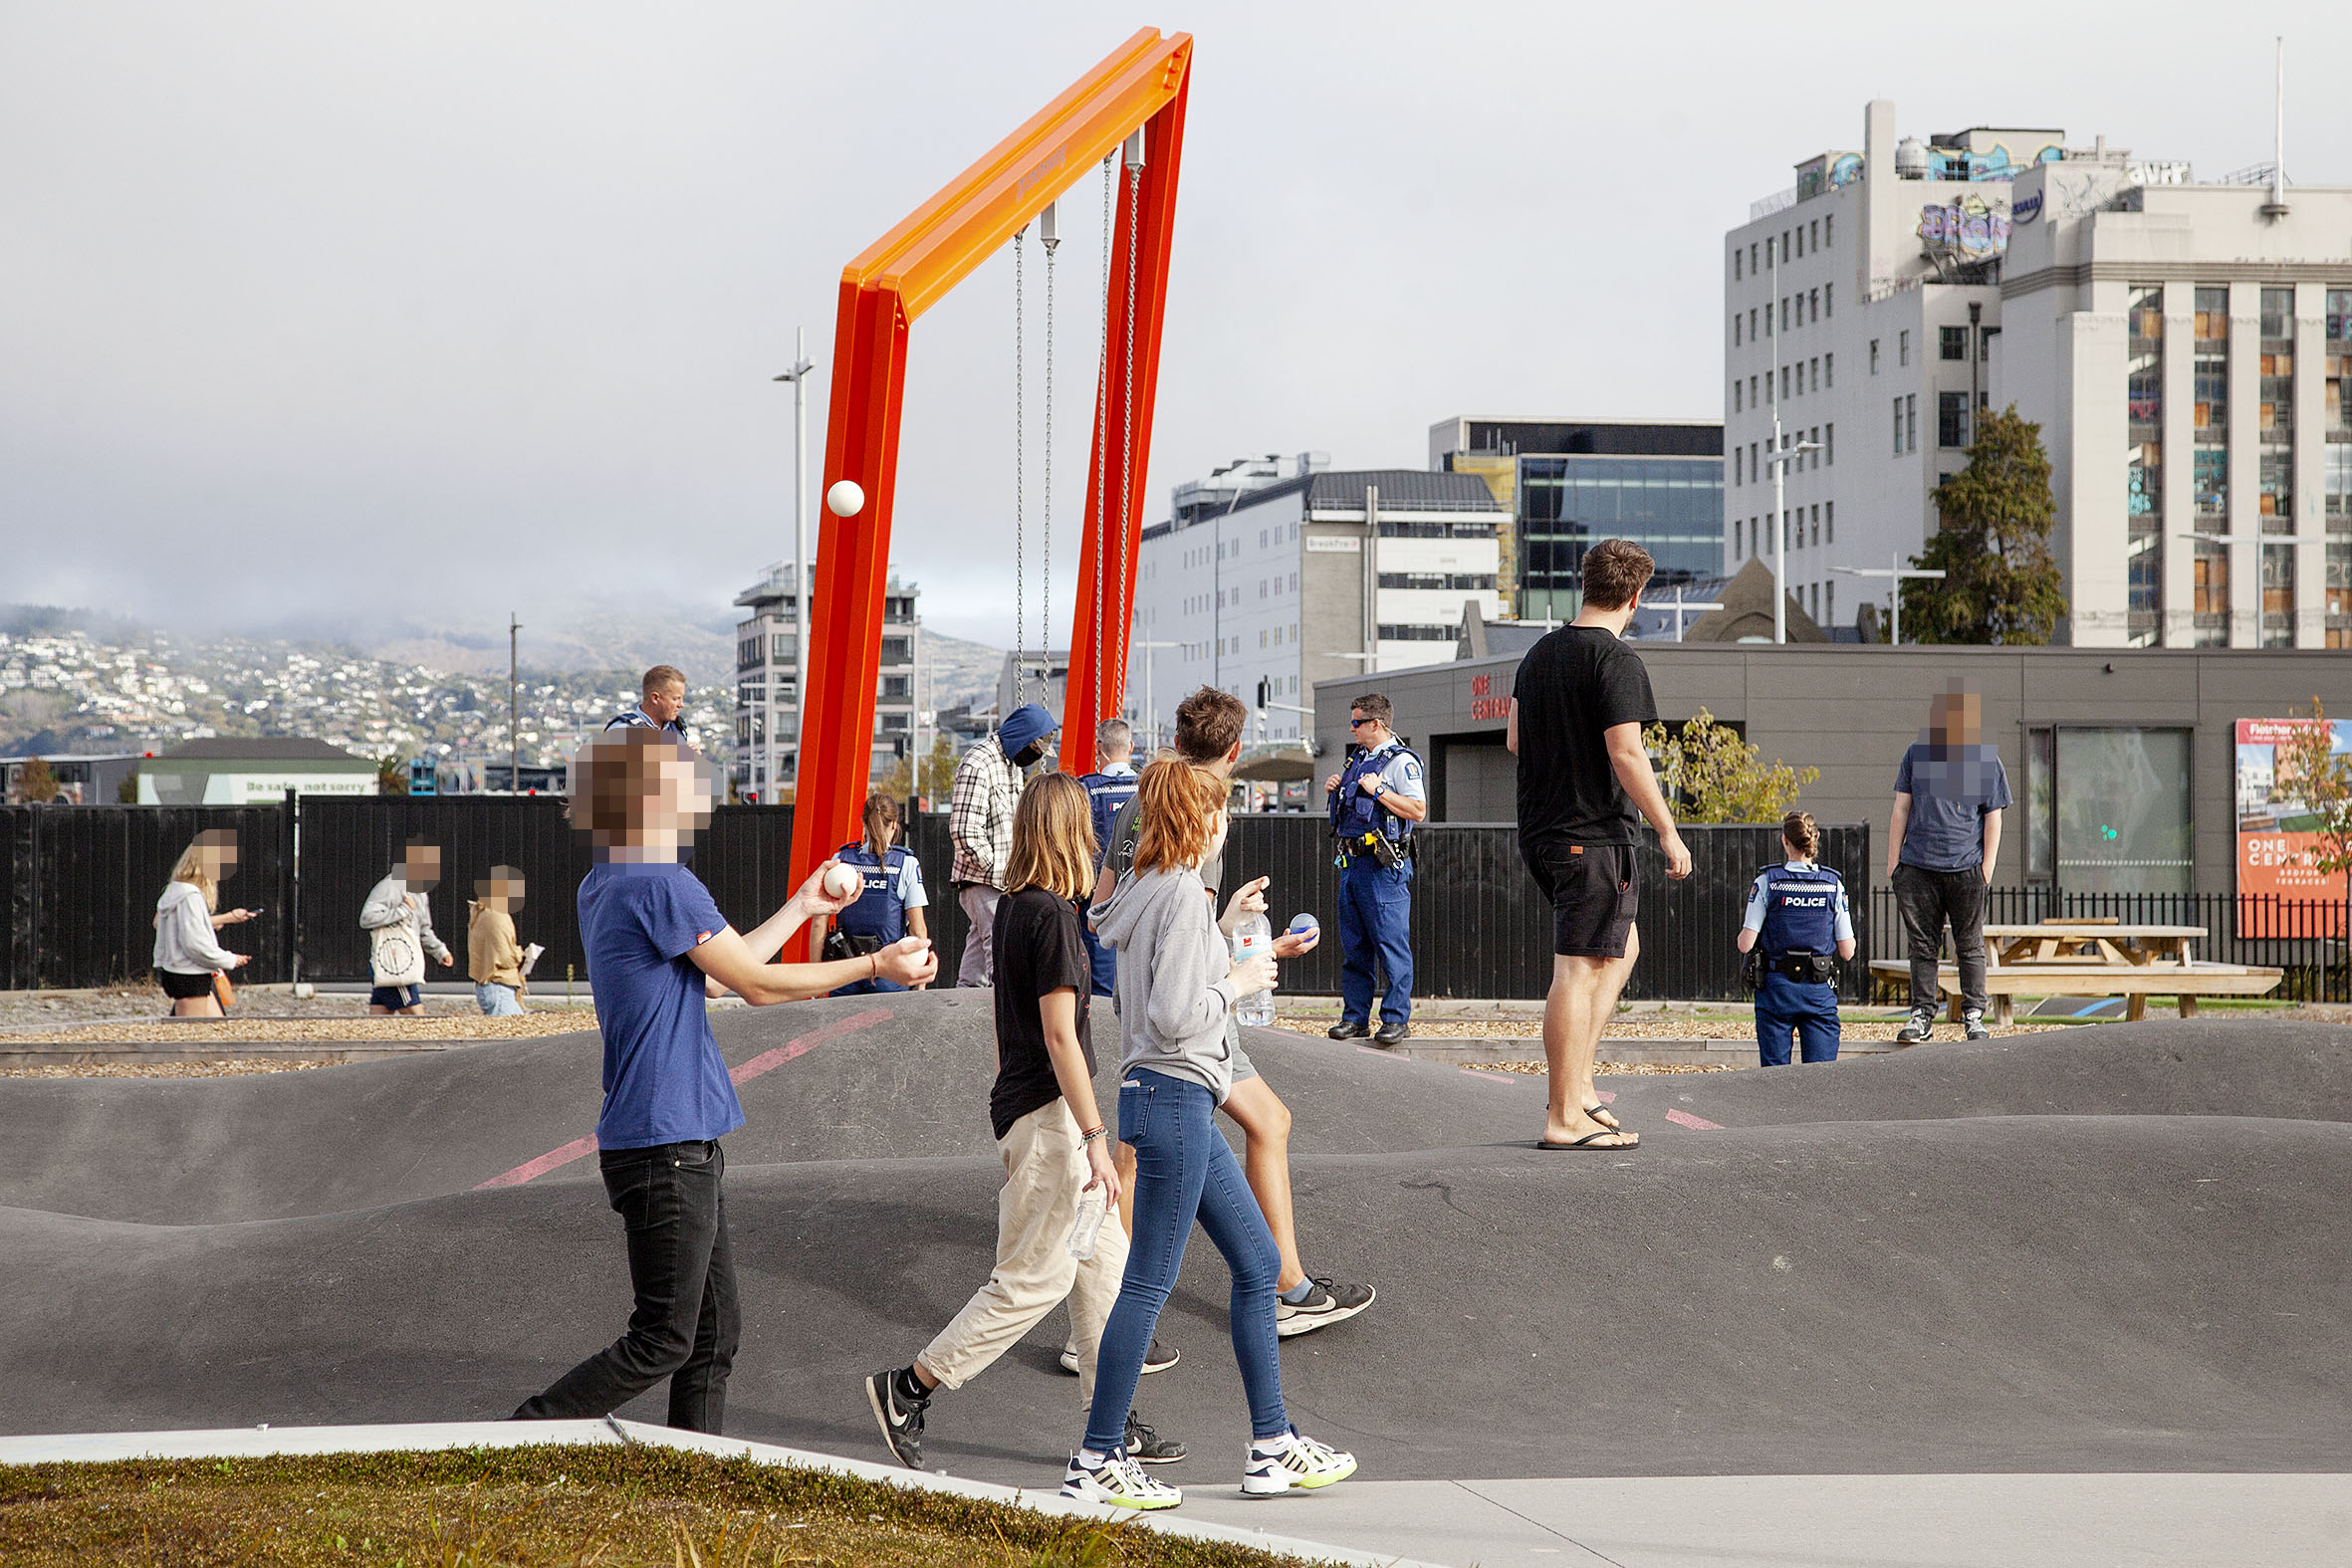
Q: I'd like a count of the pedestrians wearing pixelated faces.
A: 5